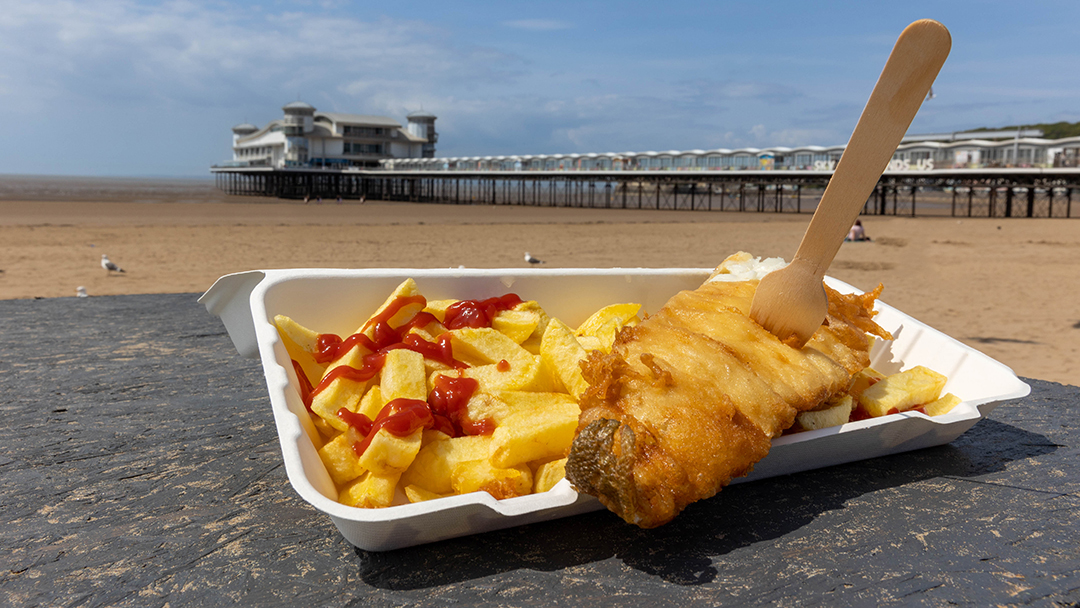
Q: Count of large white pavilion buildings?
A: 1